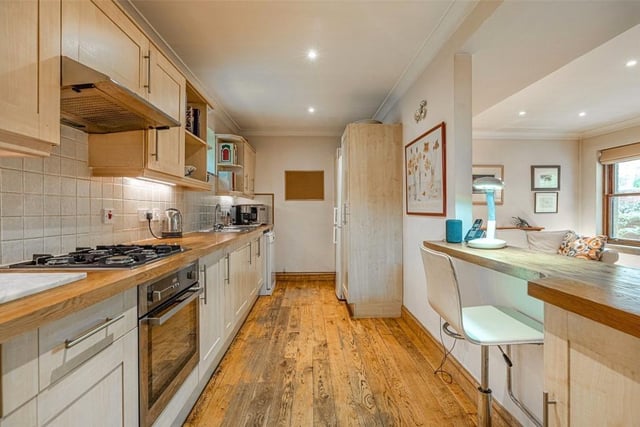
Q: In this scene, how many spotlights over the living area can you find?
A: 3